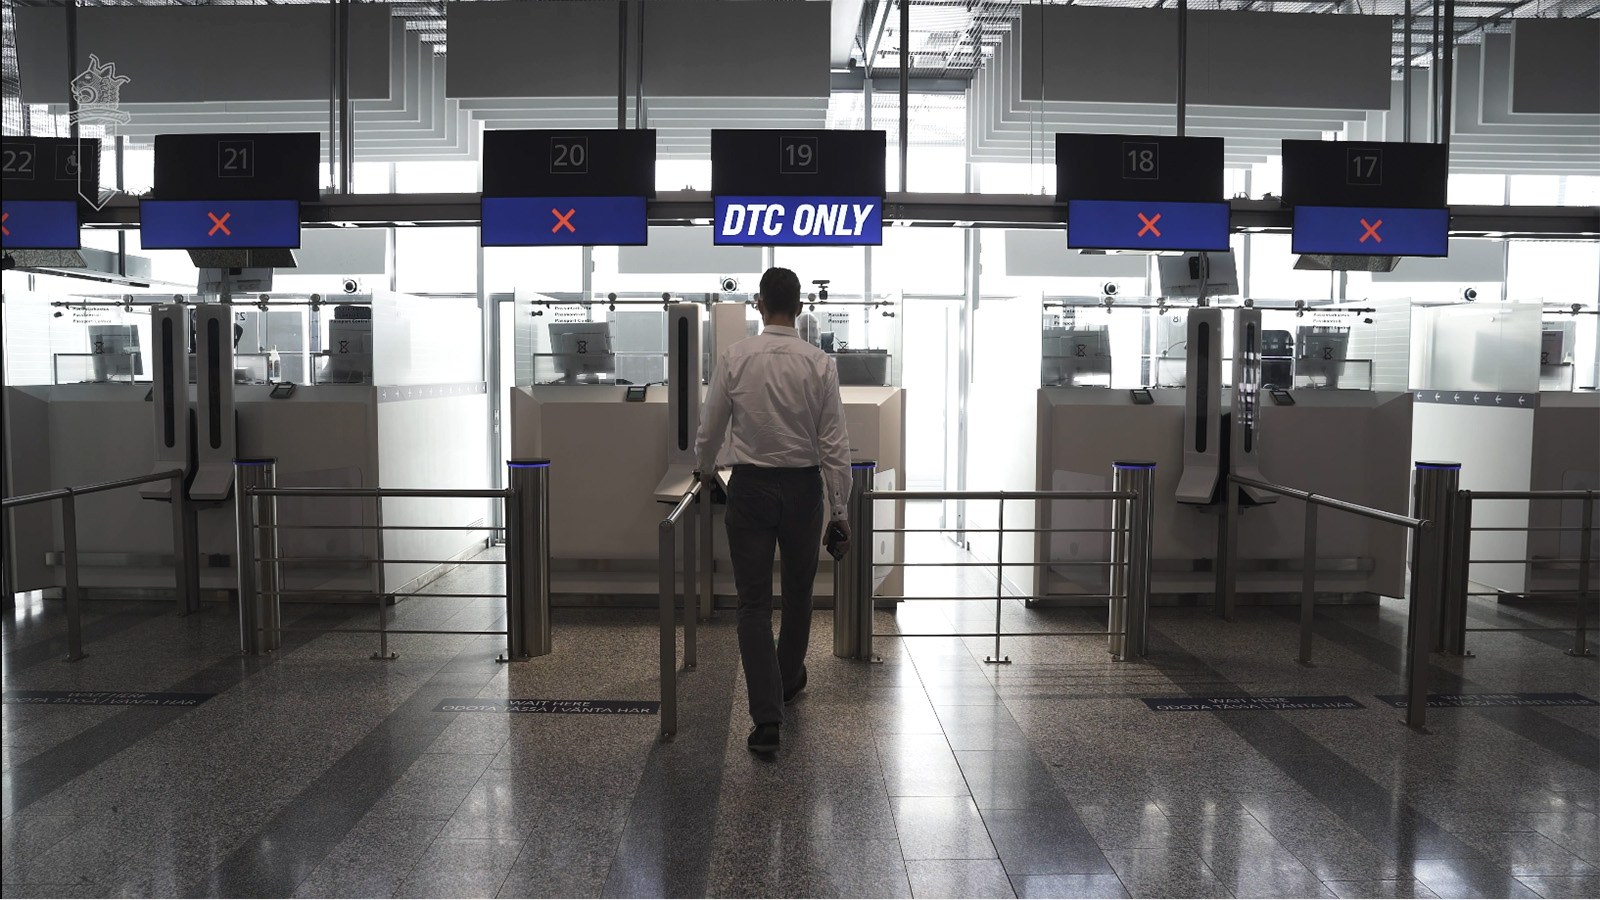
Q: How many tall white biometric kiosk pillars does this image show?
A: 6